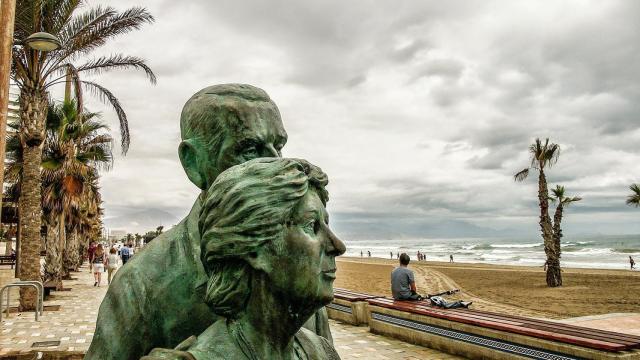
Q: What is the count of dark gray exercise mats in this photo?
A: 0